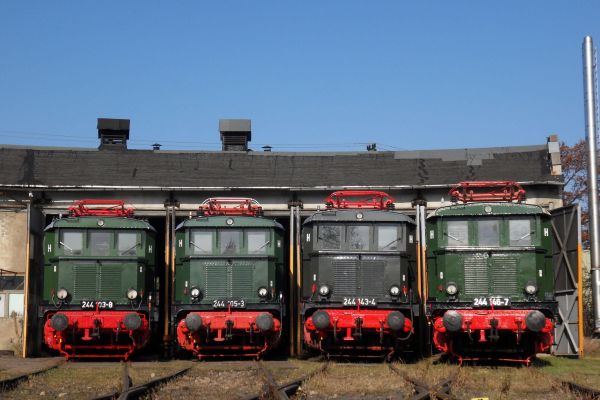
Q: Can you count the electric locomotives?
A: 4